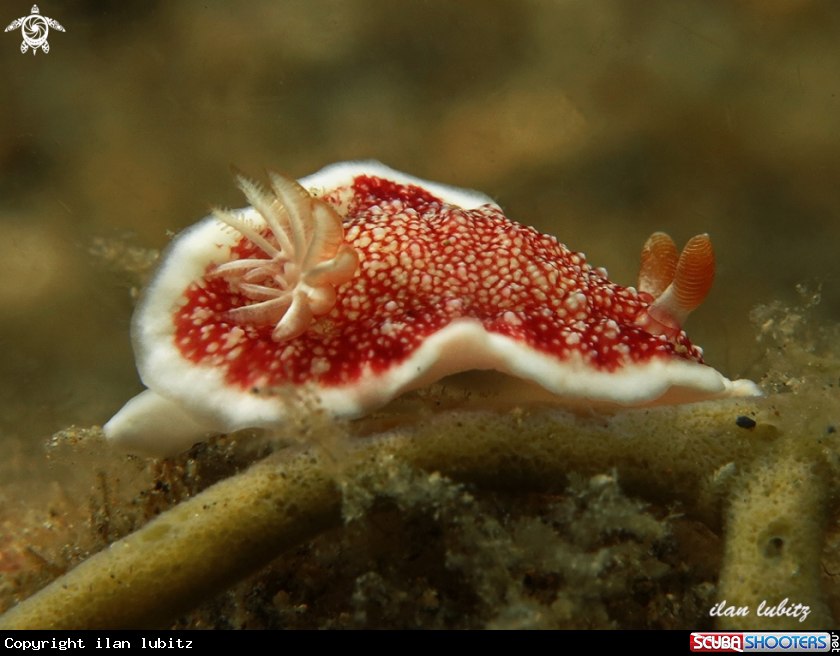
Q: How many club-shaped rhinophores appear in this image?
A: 2